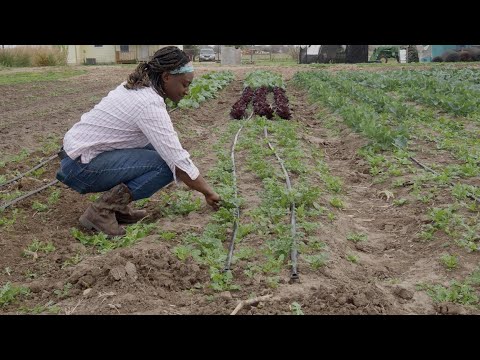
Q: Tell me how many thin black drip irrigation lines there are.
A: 5